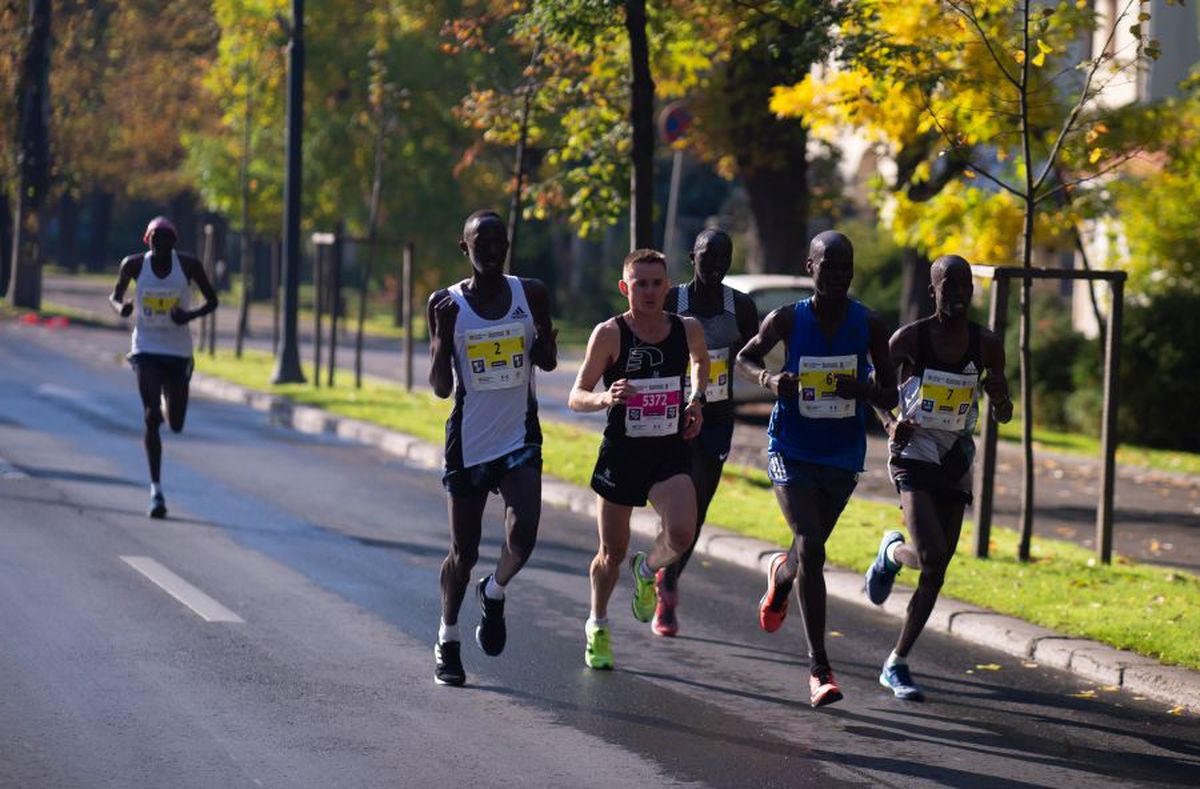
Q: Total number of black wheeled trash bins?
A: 0